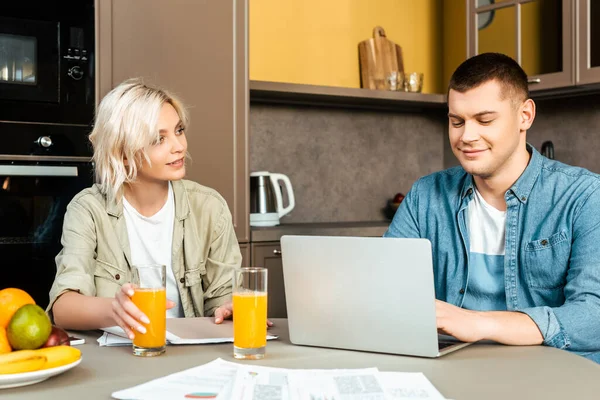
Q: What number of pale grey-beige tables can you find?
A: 1